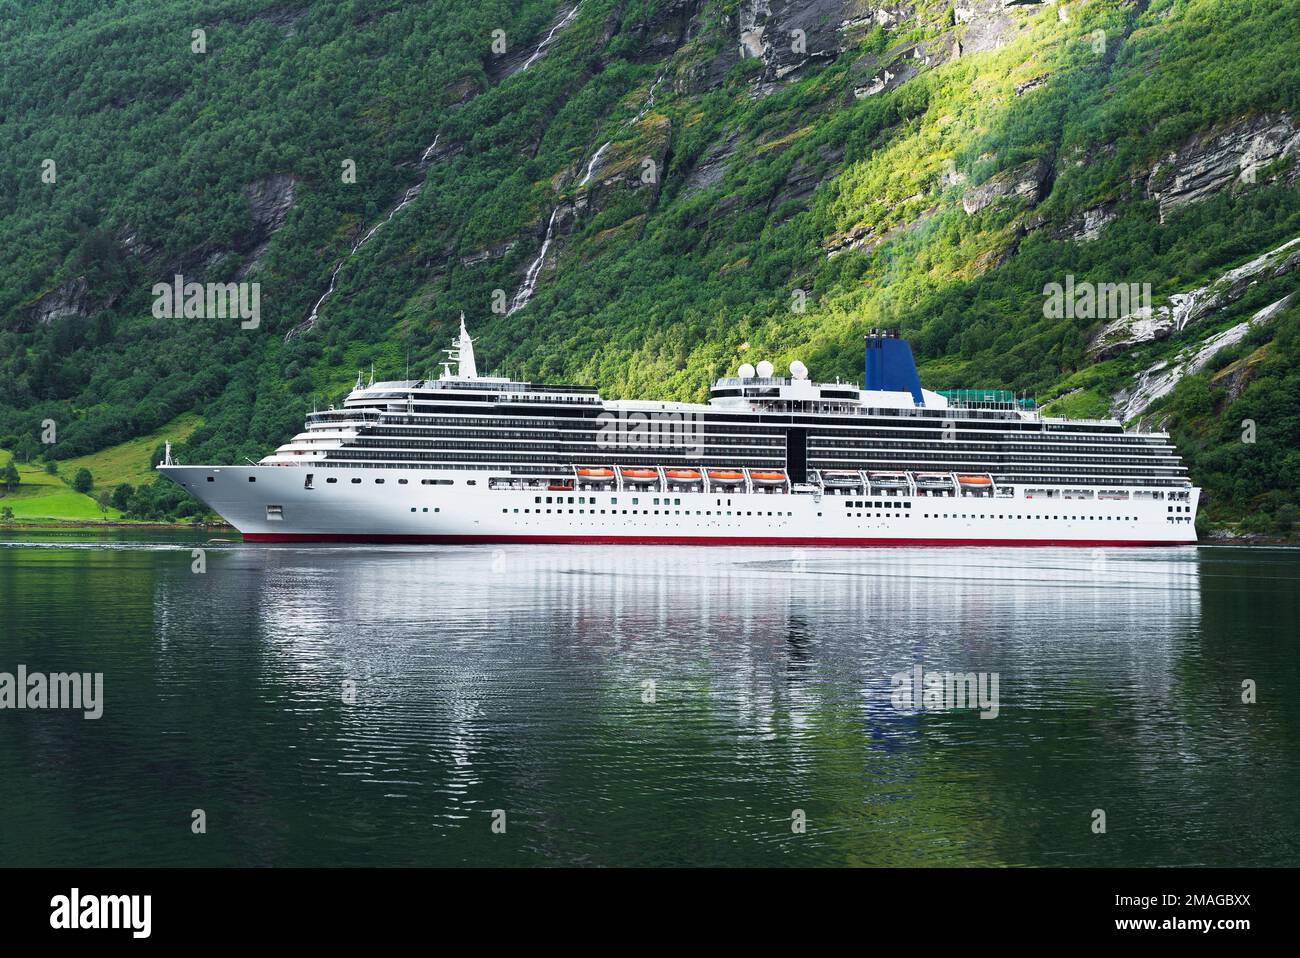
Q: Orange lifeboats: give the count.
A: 6